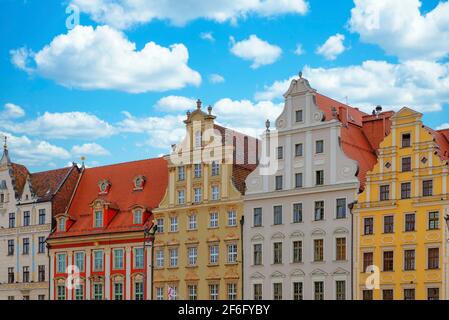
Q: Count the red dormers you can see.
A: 5